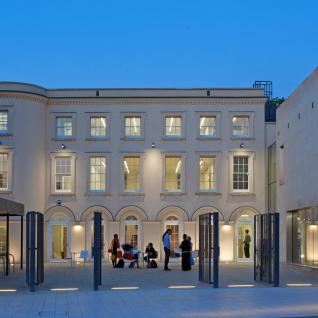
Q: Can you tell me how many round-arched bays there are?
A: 6